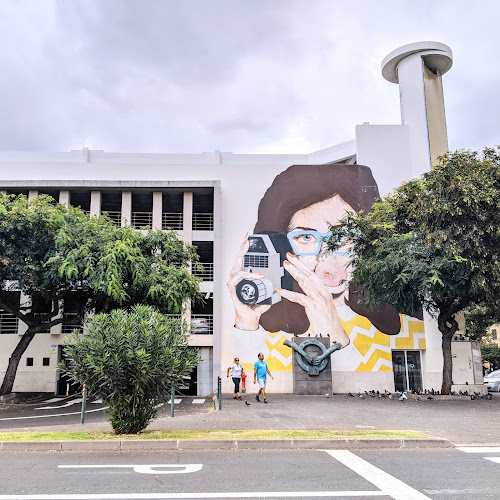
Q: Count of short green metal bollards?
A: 4